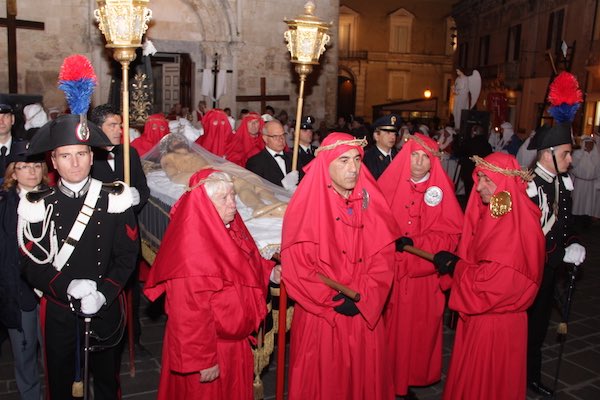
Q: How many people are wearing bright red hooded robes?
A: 7